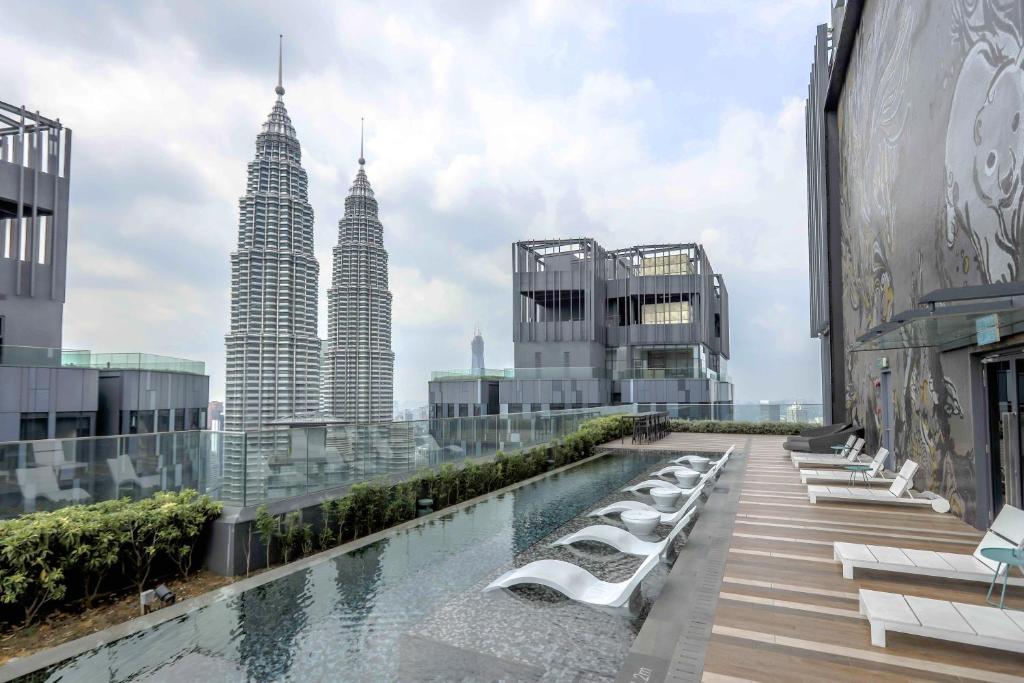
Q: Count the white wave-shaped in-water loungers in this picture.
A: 6